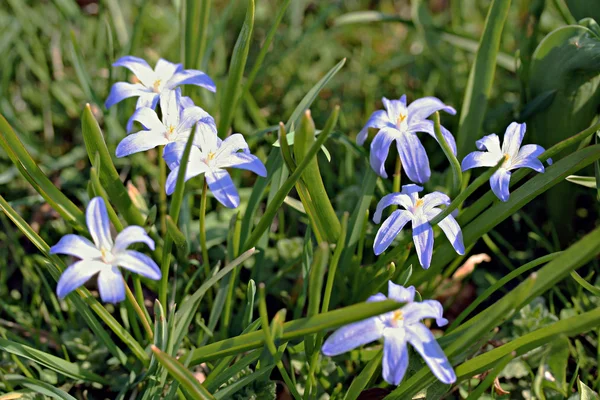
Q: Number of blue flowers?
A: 8